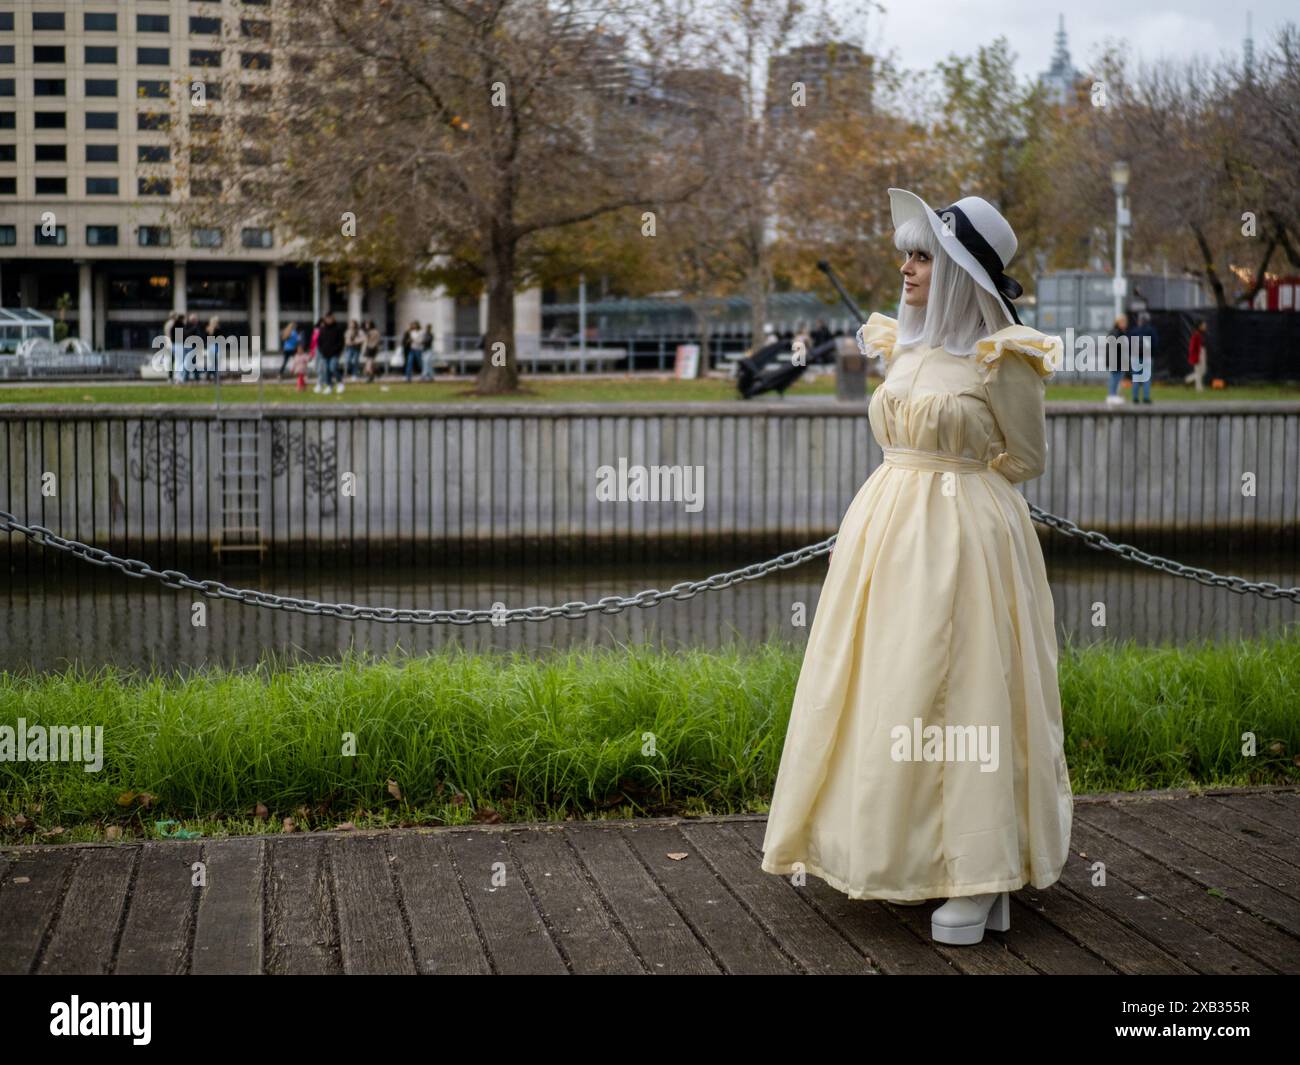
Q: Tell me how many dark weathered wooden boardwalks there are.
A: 1